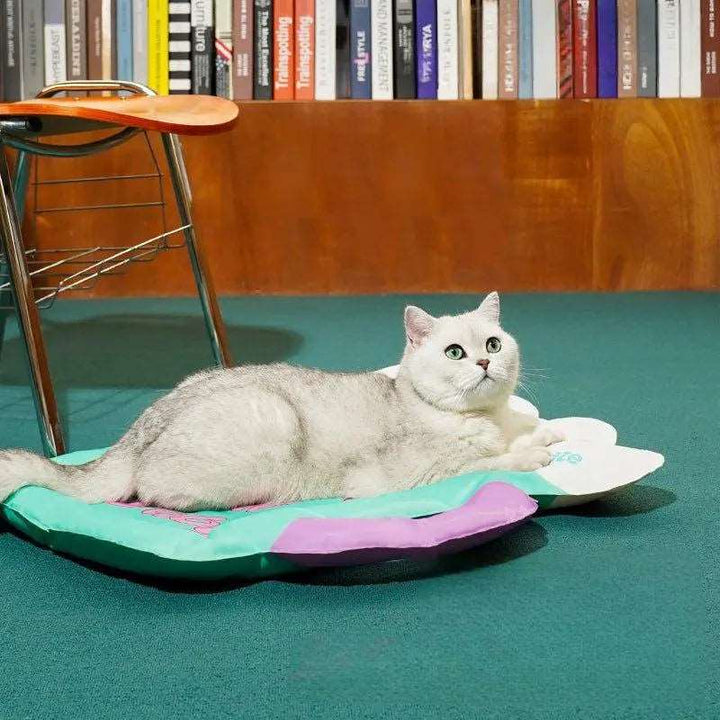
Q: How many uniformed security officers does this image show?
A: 0